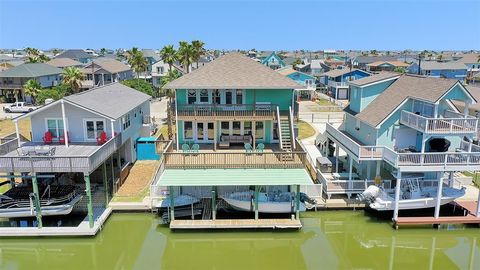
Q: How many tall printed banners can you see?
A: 0